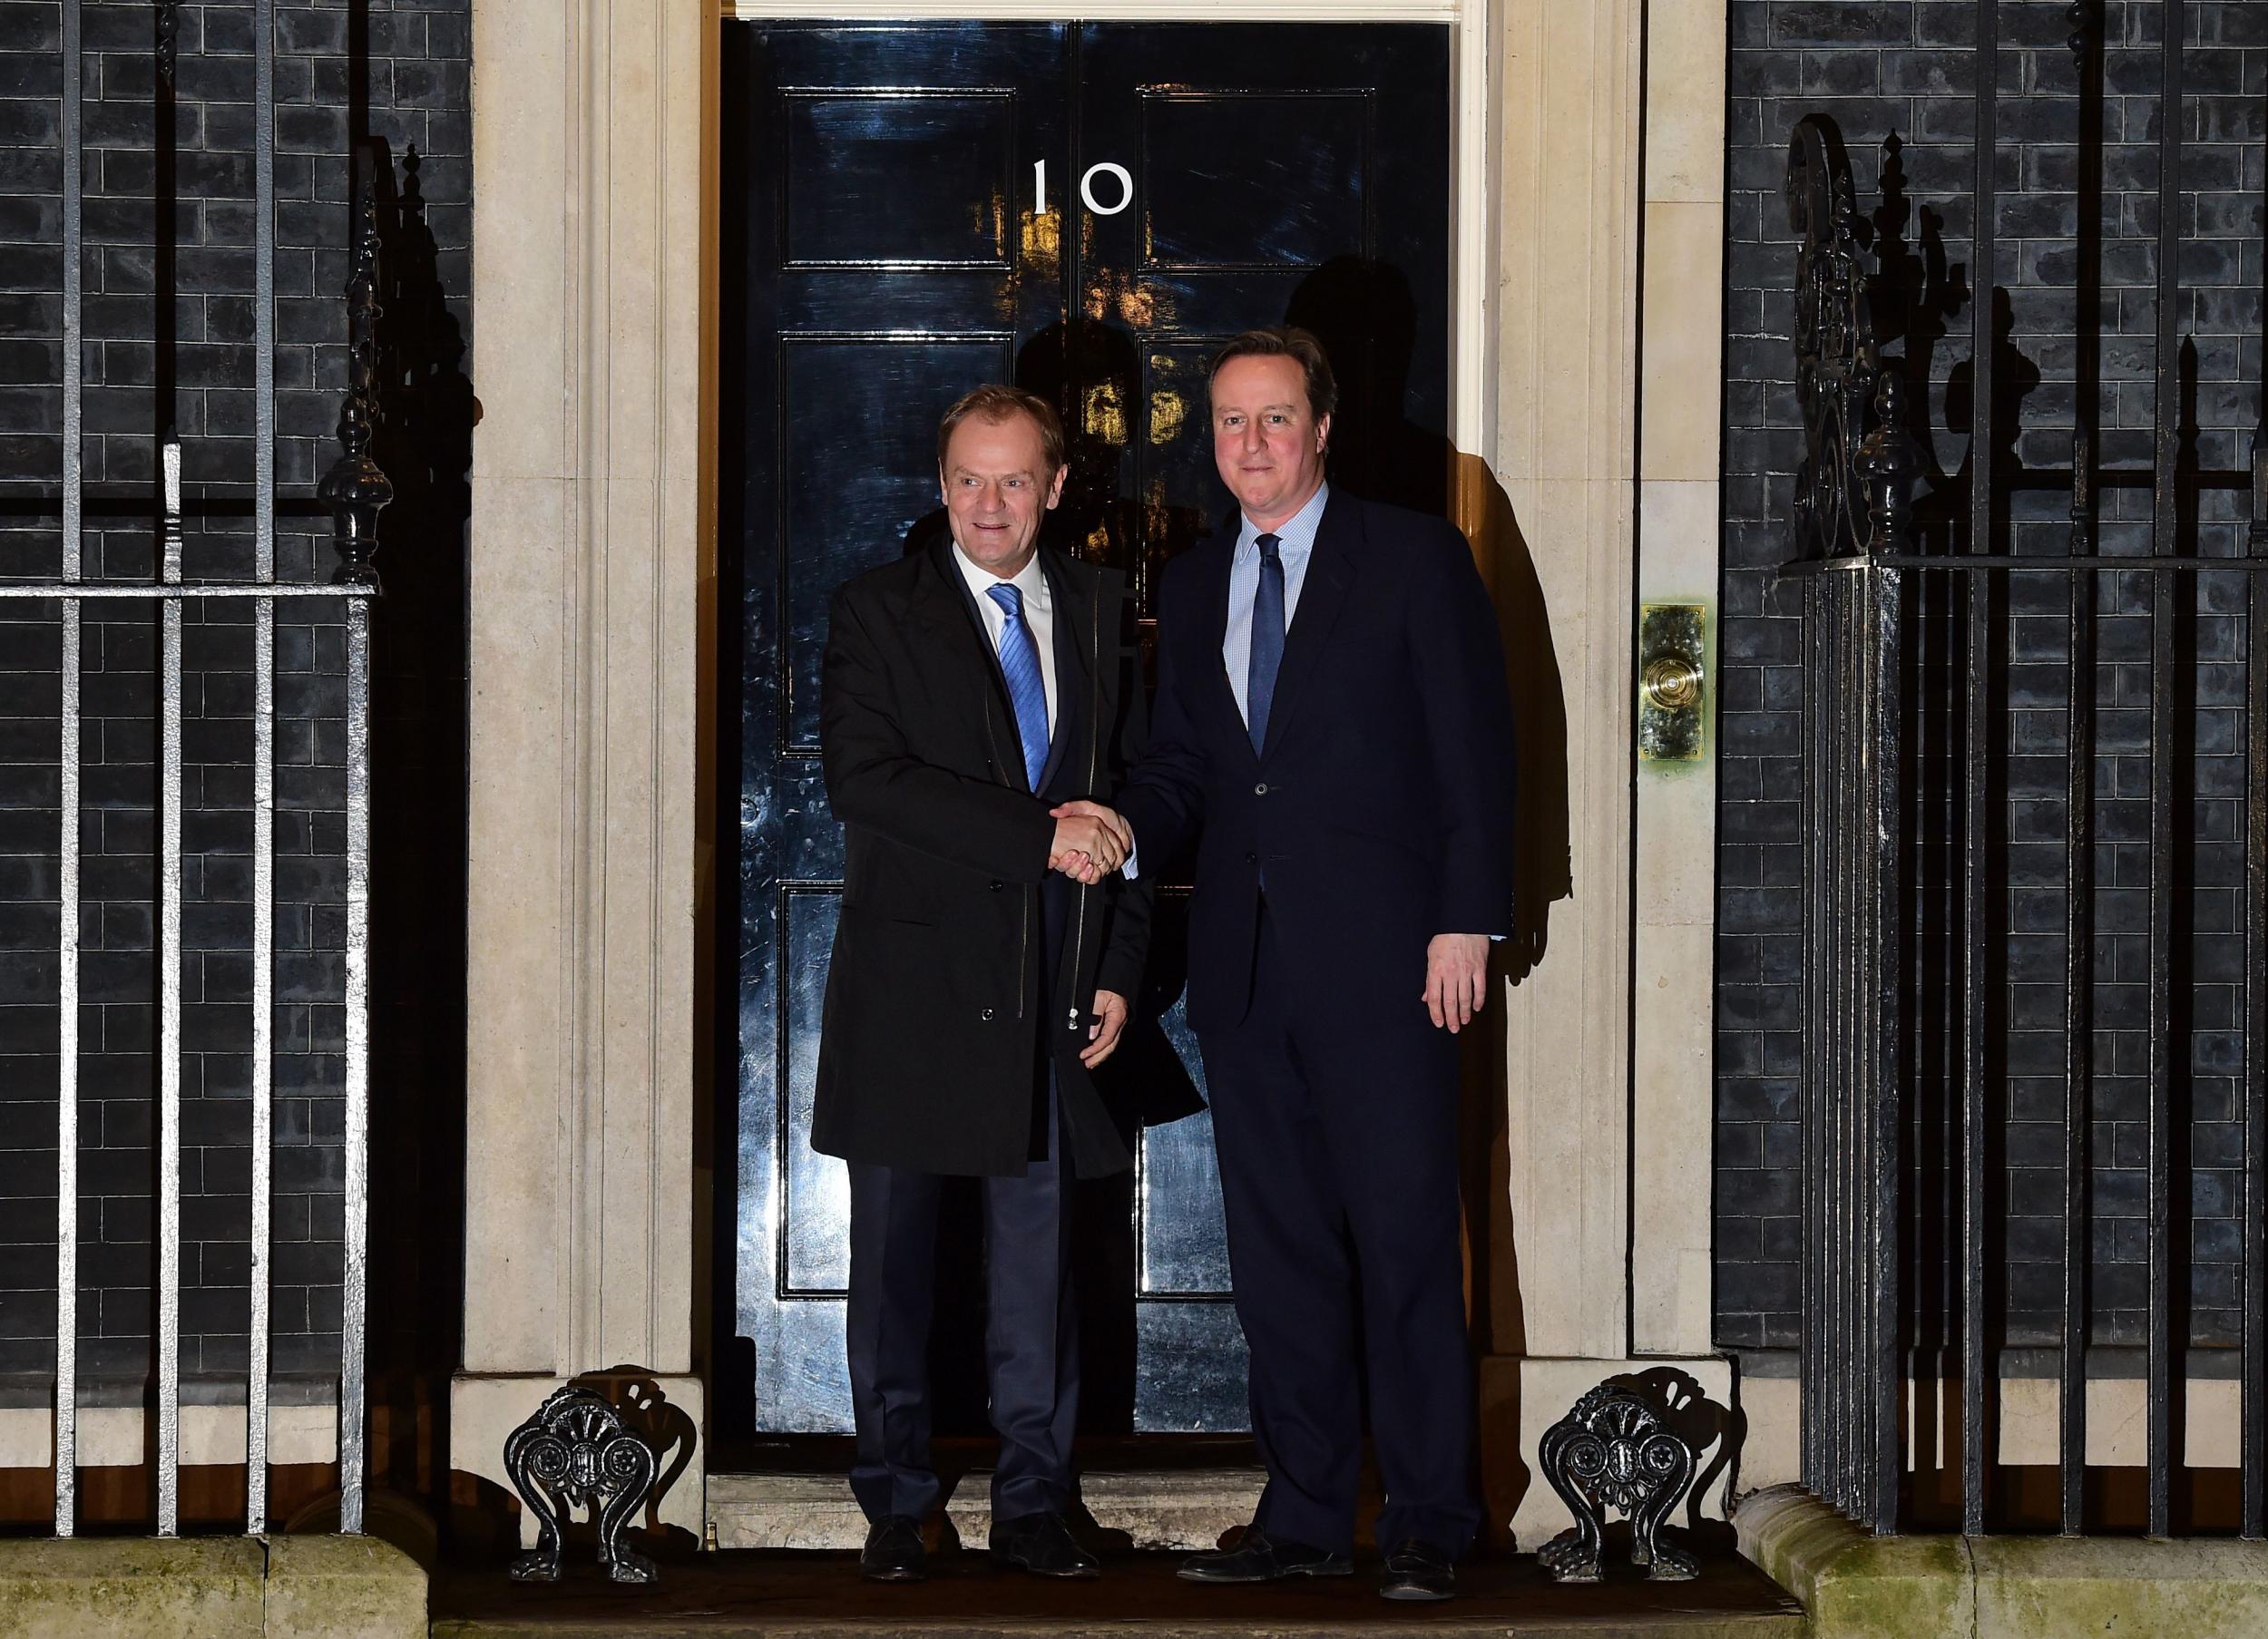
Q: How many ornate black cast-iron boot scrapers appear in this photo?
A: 2